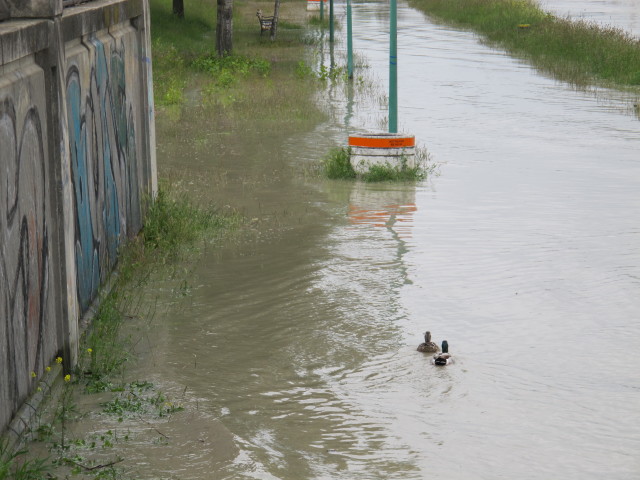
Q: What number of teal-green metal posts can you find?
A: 4